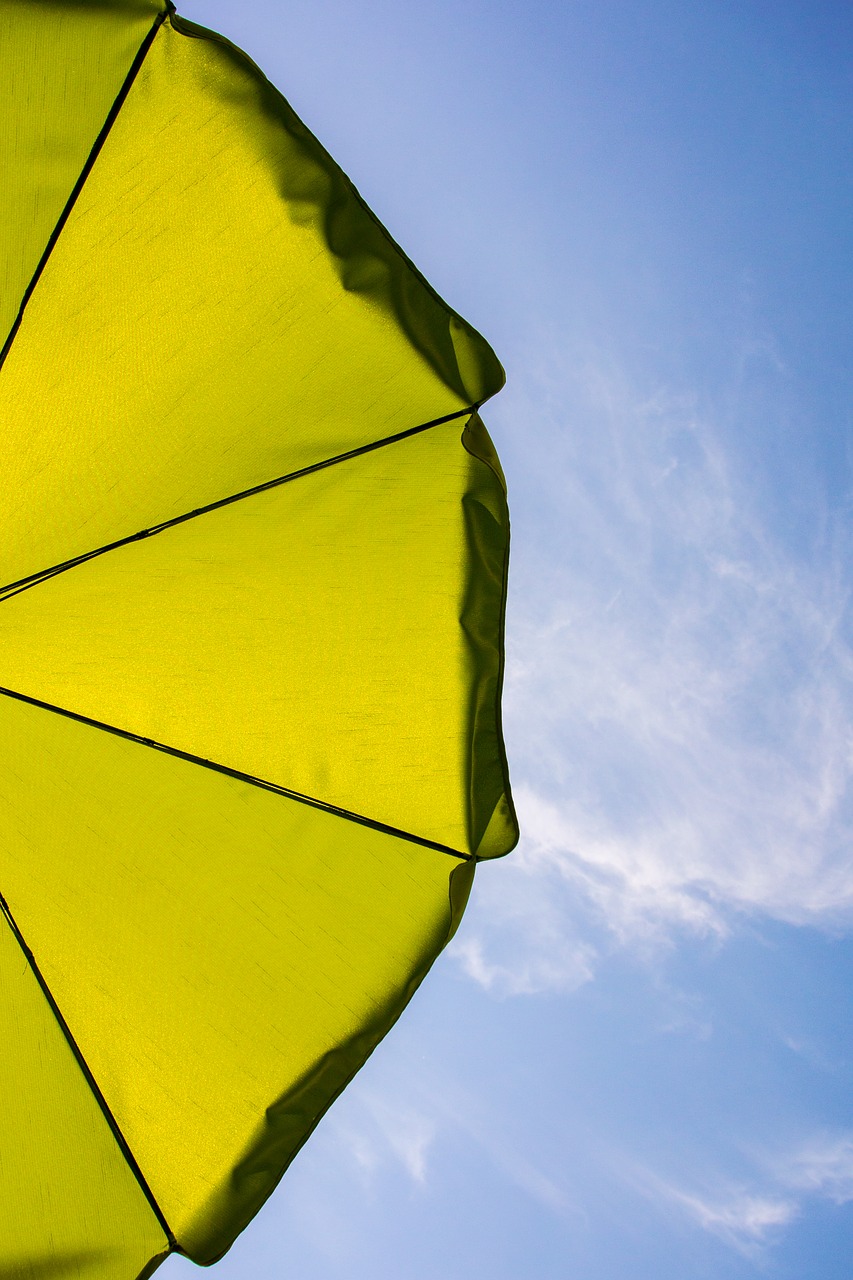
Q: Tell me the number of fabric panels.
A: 5